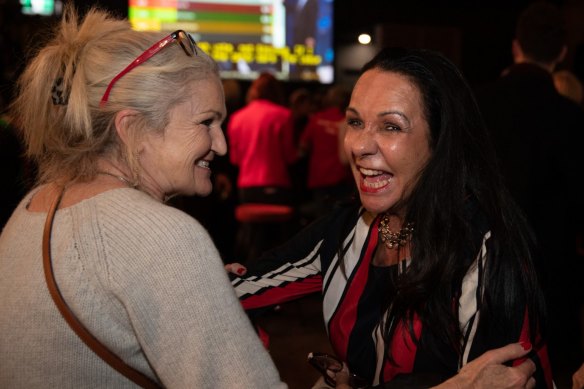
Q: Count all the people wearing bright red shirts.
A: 2